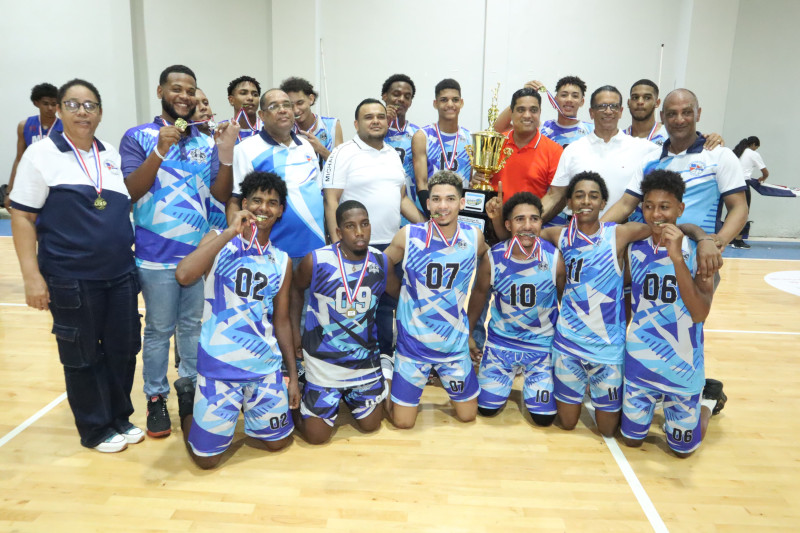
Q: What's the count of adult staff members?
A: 7